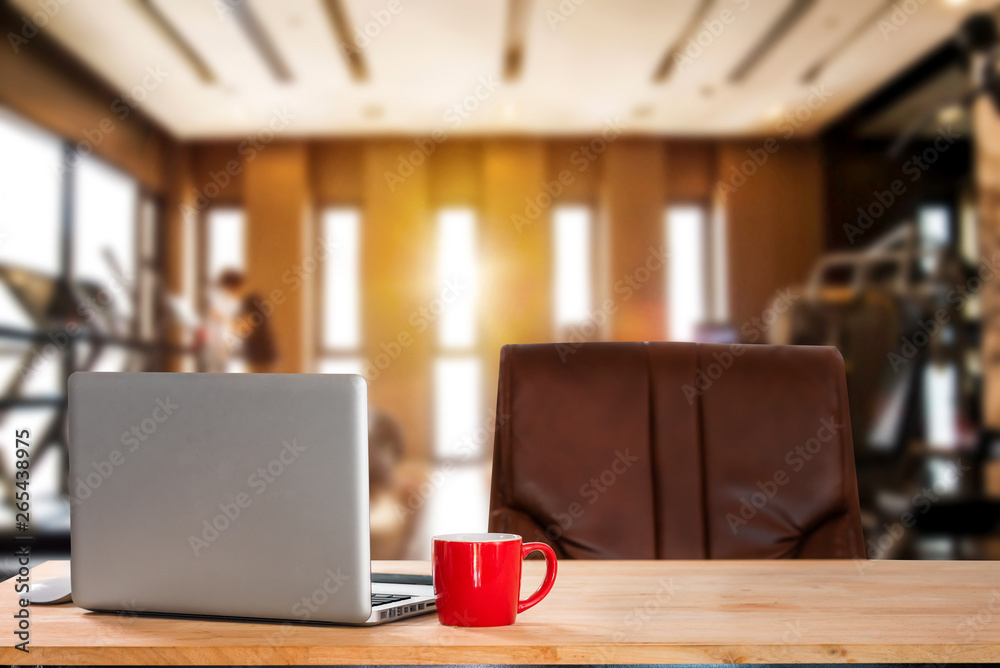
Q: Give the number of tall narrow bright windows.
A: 5